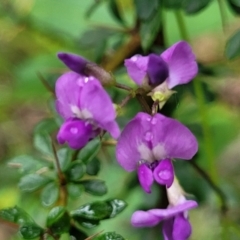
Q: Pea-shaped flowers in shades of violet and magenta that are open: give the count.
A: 4